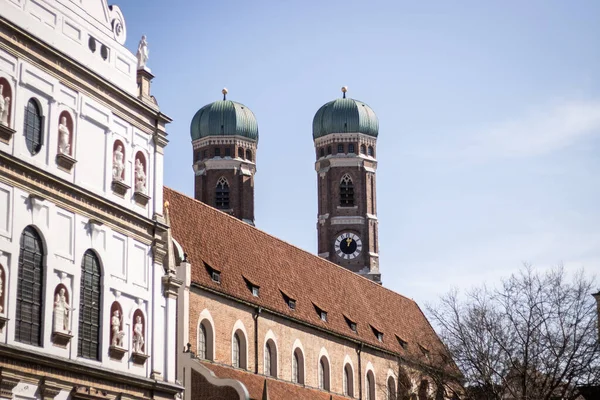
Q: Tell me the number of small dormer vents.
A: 8